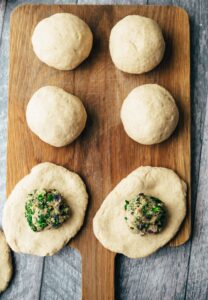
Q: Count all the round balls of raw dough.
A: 4